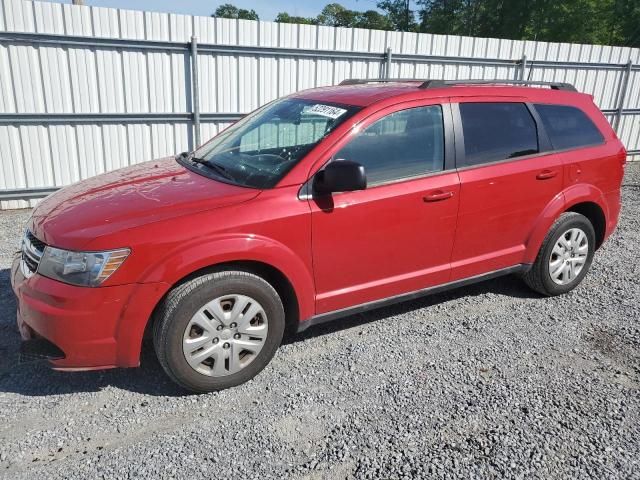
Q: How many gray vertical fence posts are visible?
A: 4